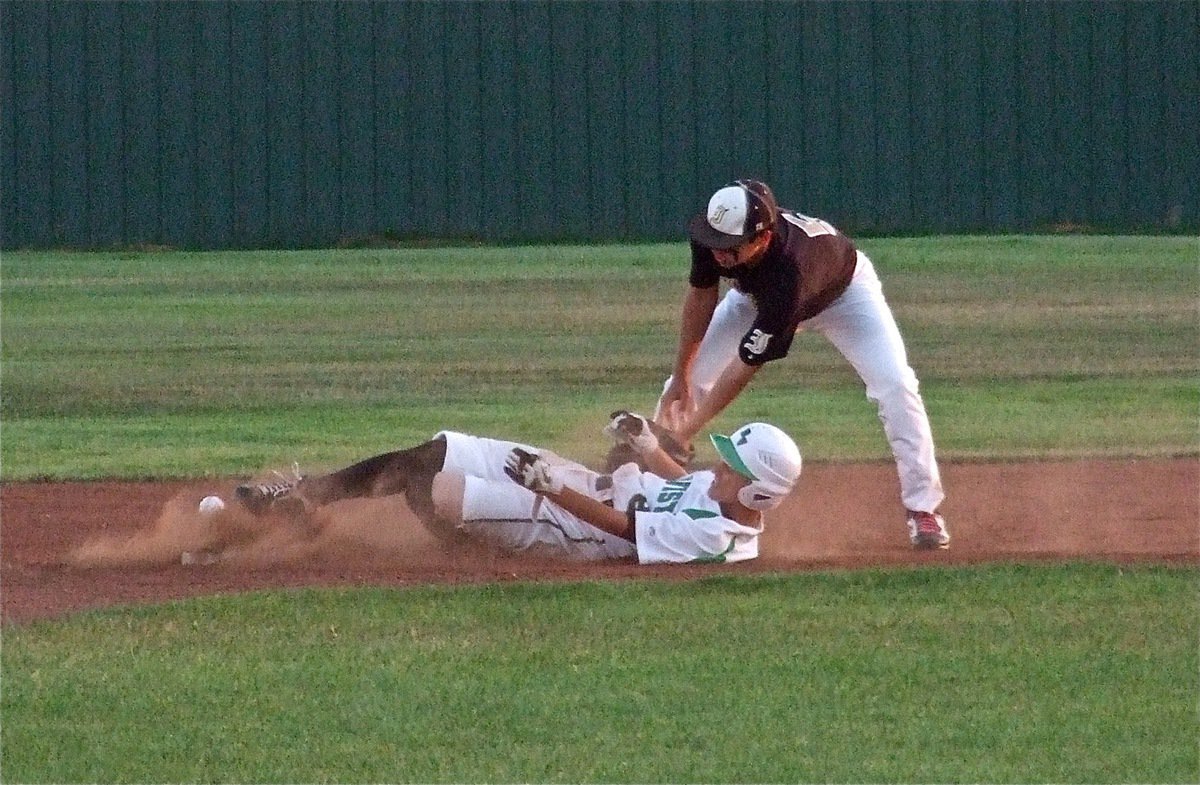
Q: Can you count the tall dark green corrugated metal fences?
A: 1